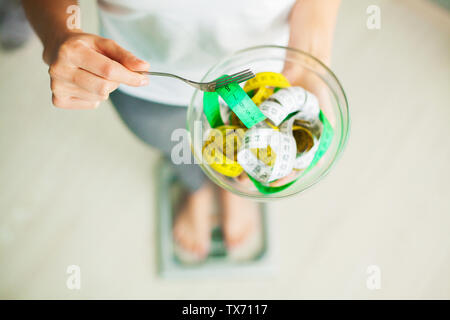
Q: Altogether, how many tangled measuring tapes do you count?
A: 3